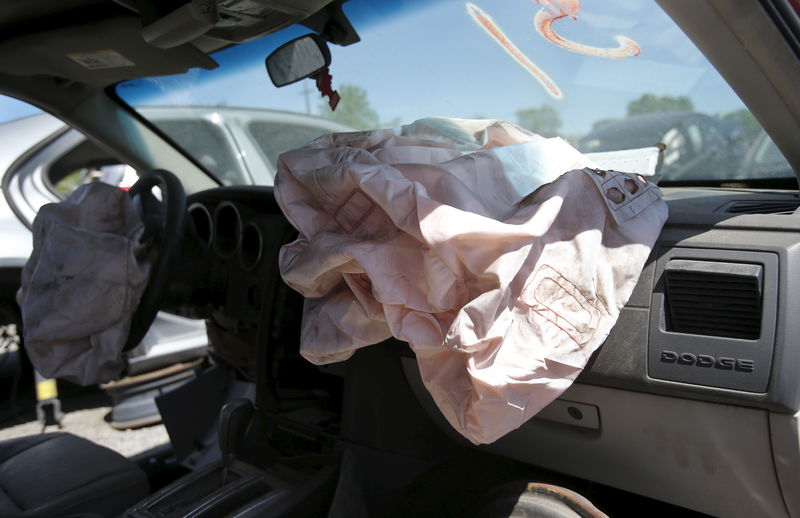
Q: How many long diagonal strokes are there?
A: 1